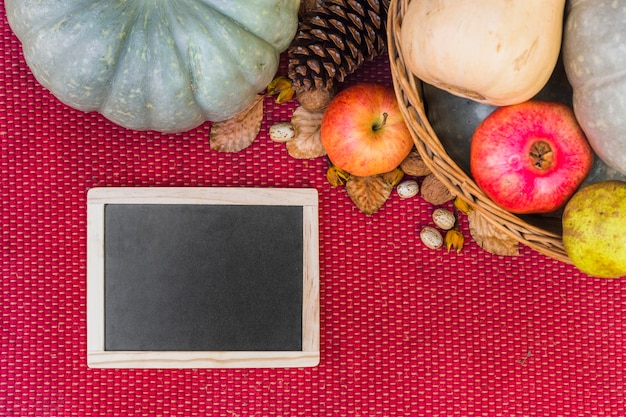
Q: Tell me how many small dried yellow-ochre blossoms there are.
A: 5